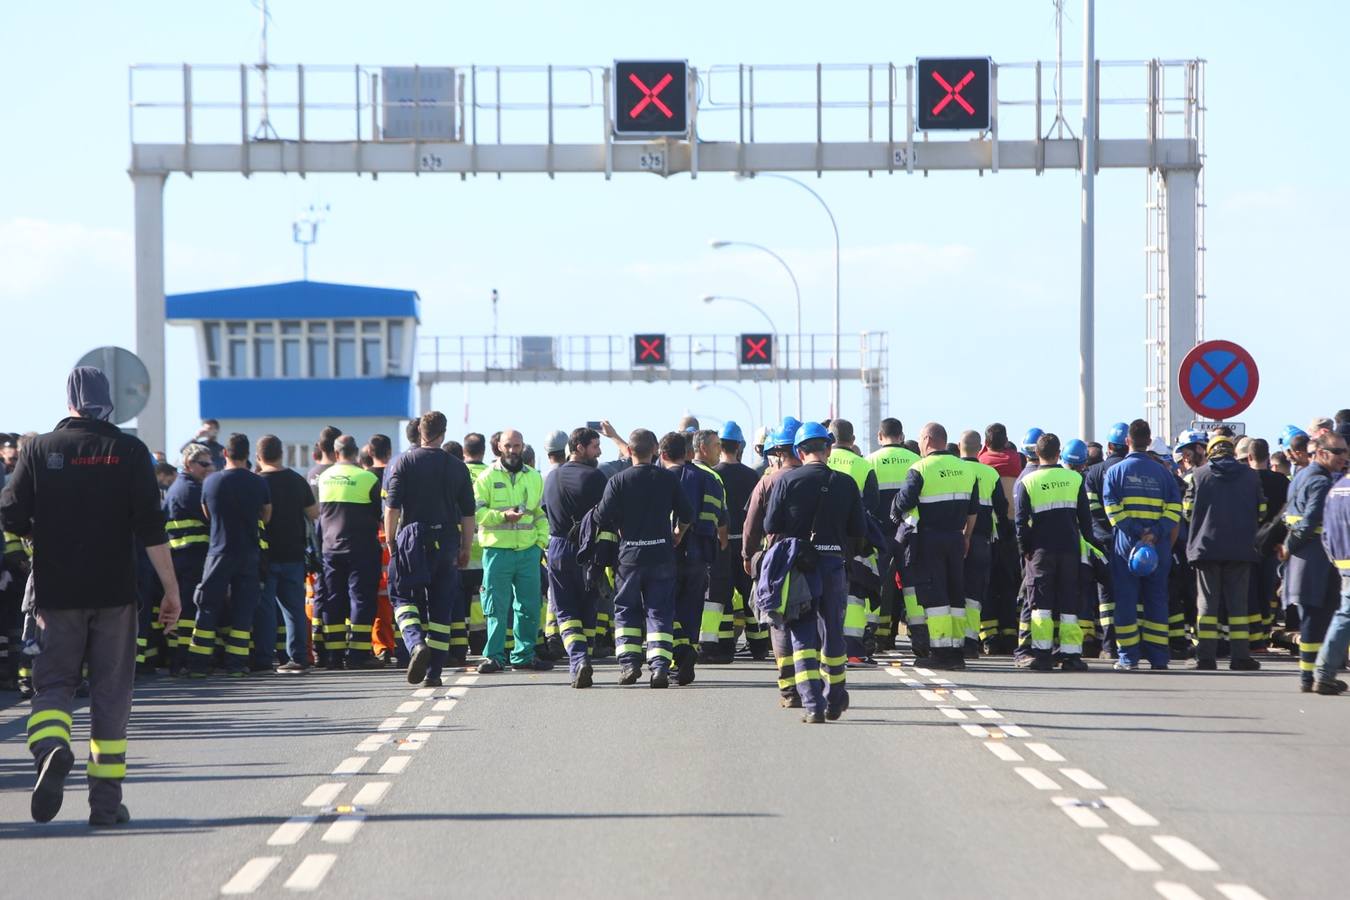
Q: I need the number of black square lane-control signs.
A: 4